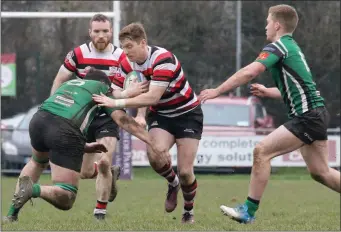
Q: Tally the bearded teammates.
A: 1